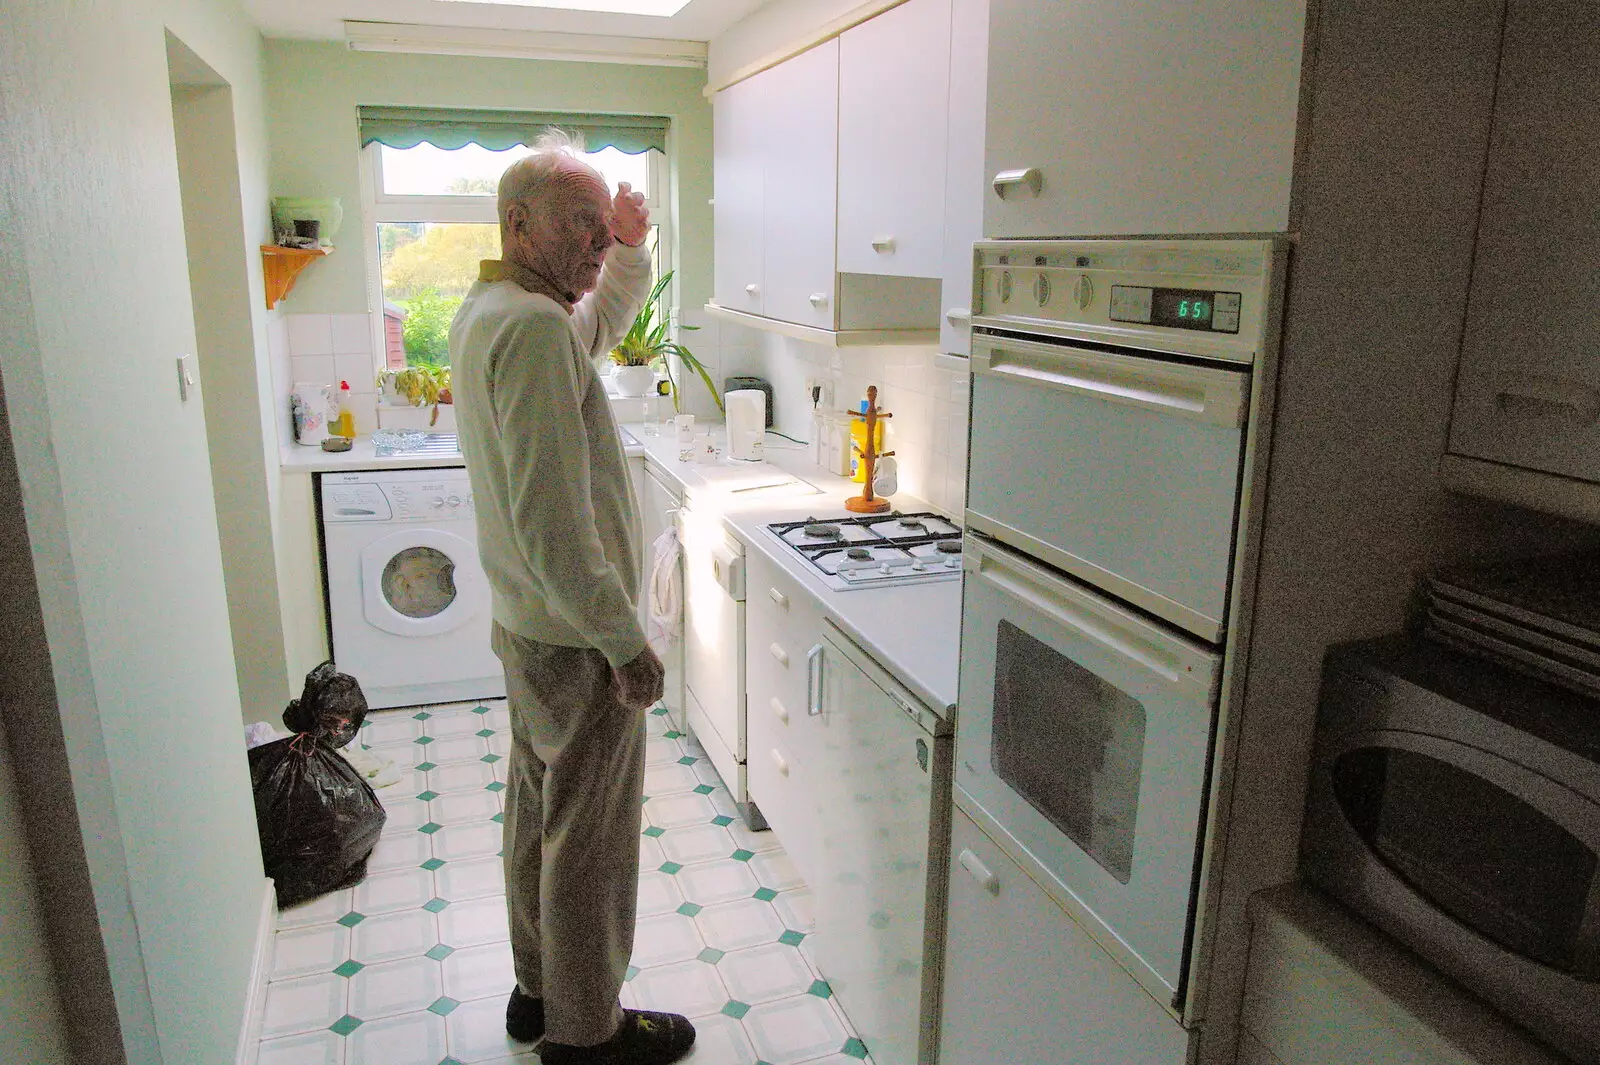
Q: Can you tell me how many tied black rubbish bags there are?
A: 1